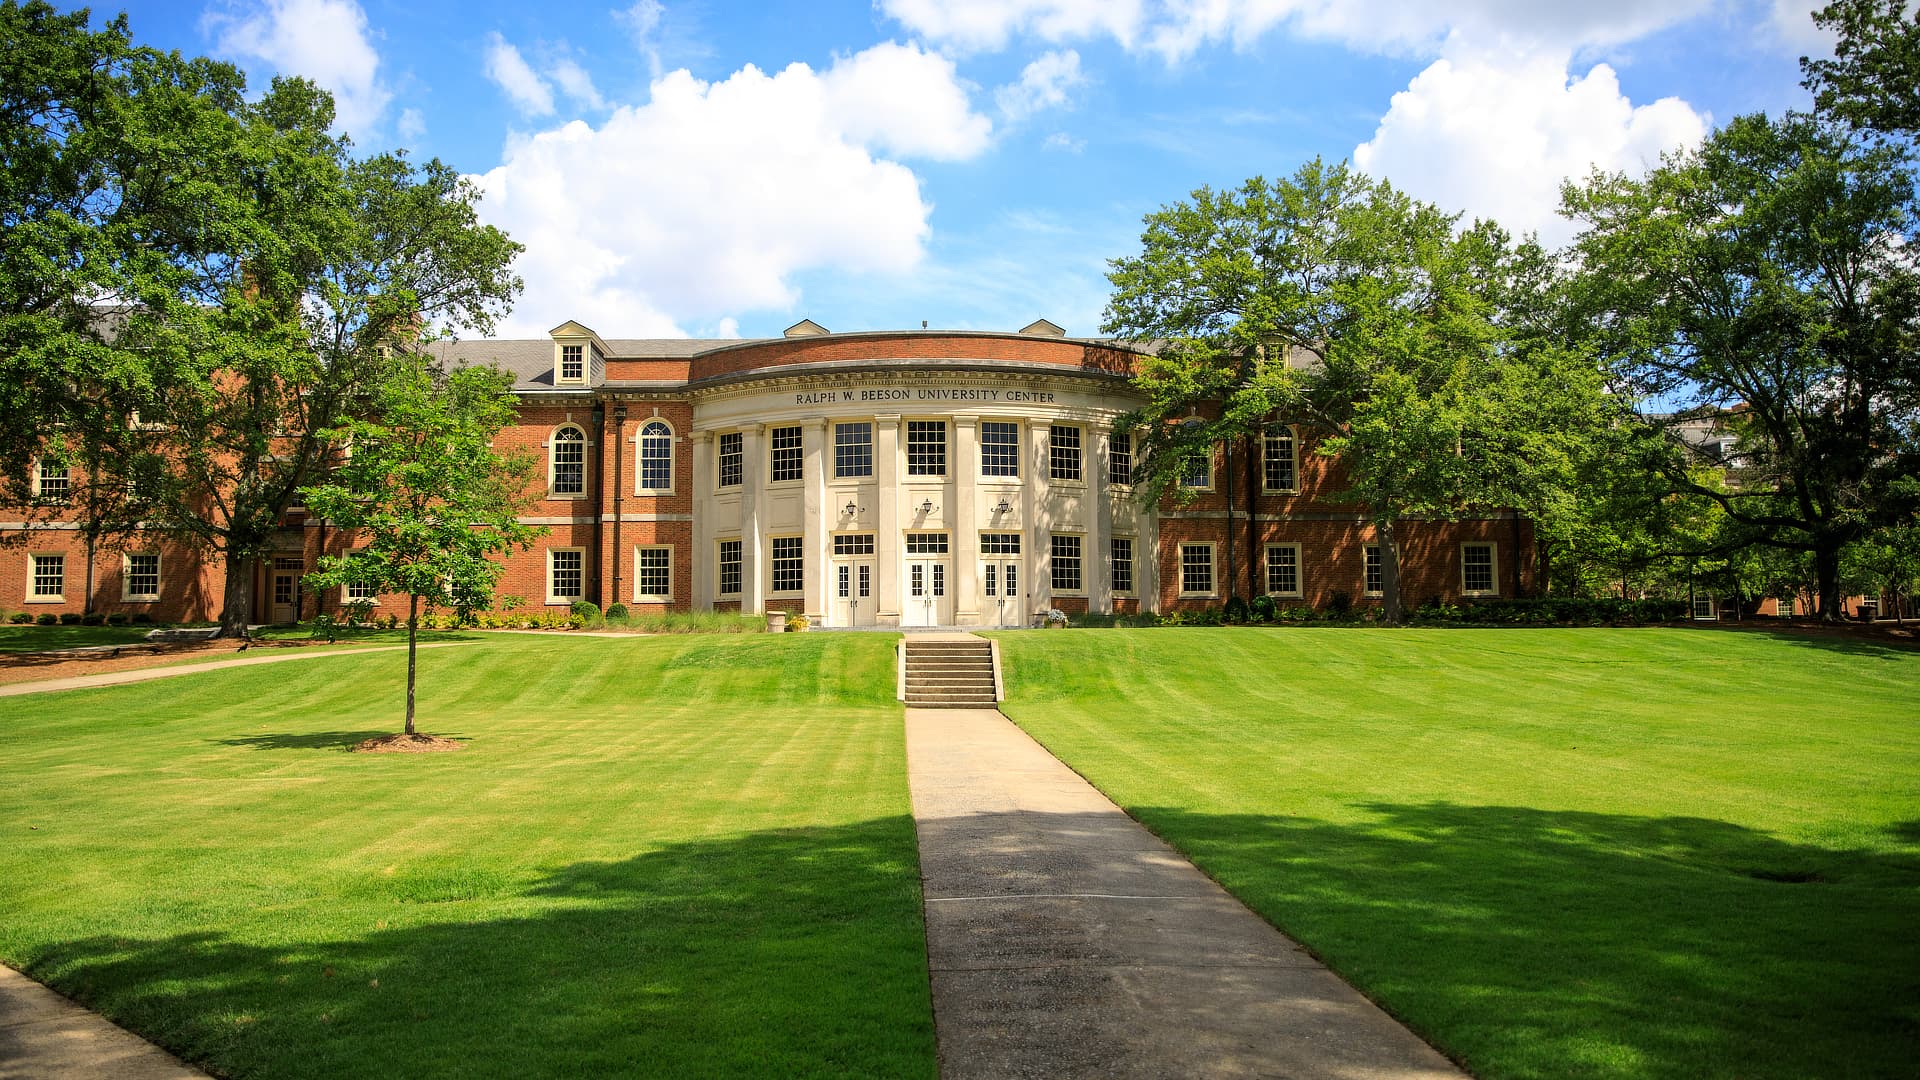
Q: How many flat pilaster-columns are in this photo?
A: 8